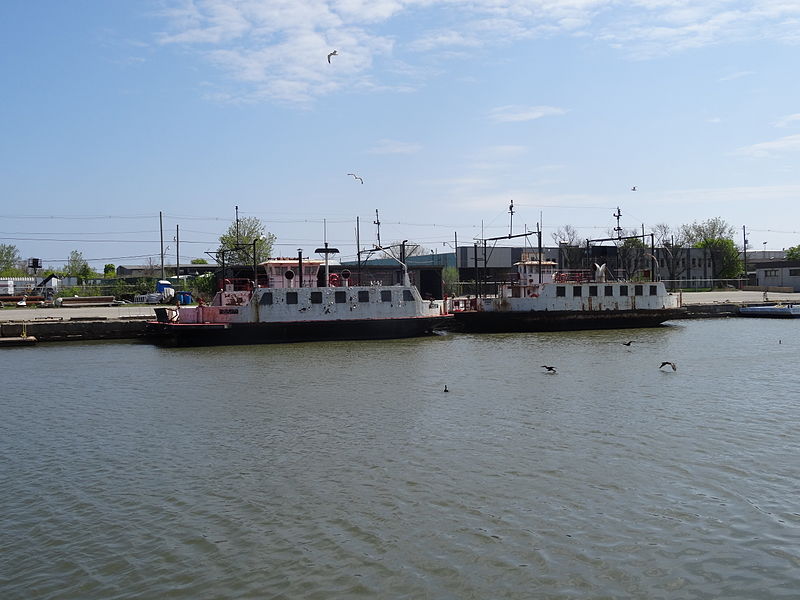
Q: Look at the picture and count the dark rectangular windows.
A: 14